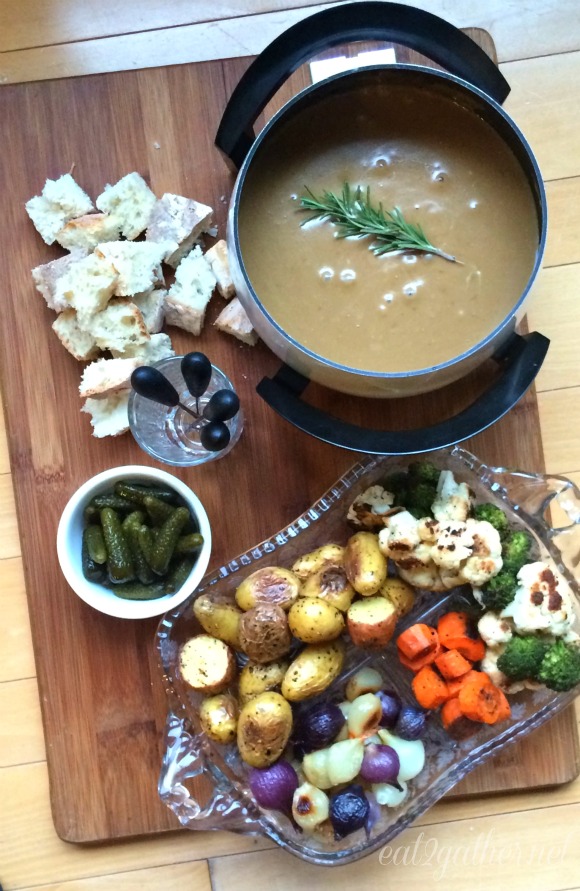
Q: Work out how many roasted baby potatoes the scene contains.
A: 14